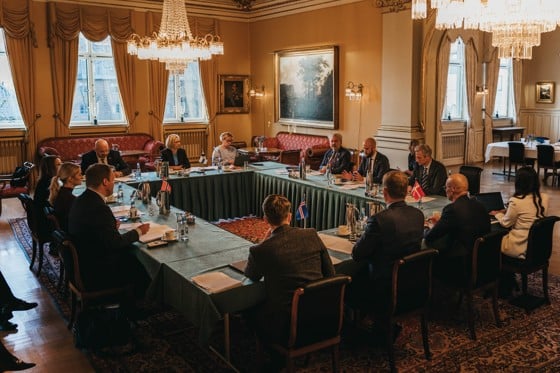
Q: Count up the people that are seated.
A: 14